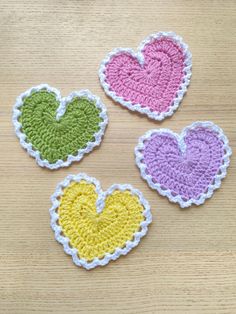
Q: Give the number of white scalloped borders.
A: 4